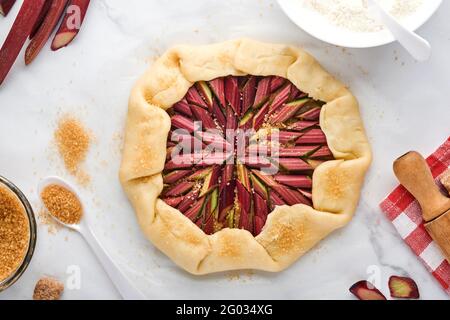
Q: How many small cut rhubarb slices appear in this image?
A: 2